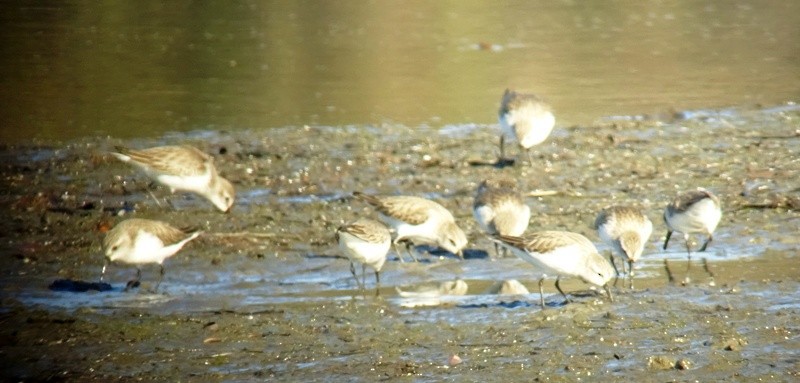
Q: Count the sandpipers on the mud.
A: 9